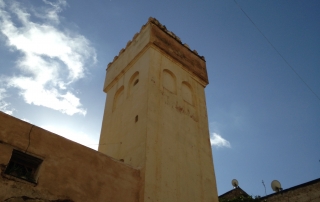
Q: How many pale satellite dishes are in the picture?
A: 2